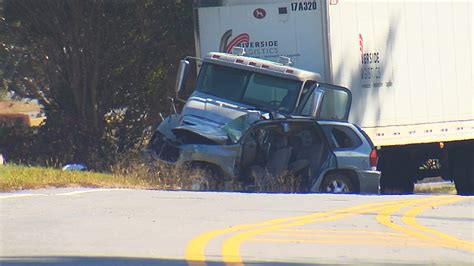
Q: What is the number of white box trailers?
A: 1